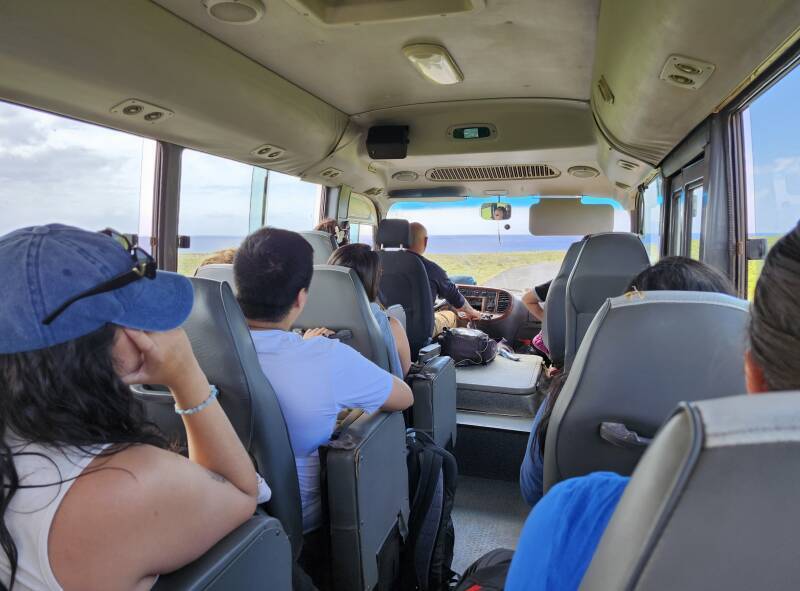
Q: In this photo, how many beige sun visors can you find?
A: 1